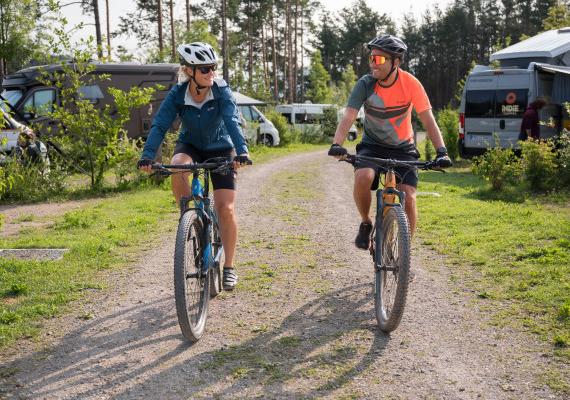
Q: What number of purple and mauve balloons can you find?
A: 0